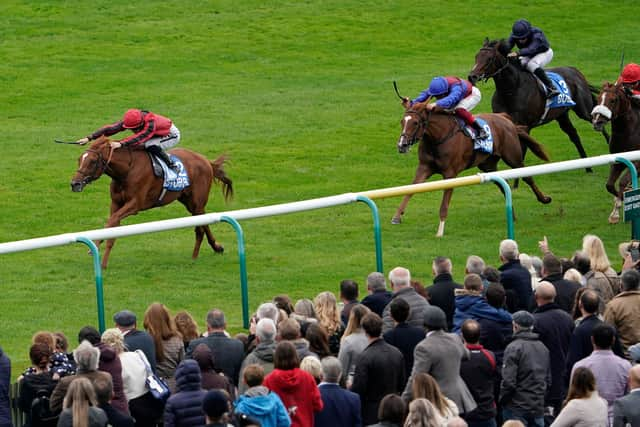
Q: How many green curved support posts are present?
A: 5